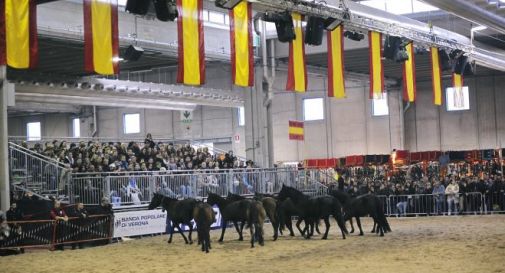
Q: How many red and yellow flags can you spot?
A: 11